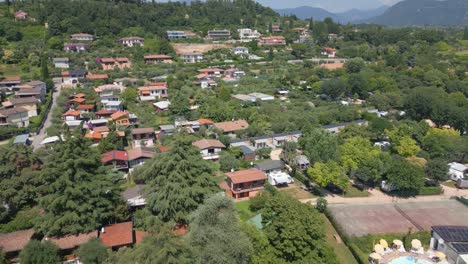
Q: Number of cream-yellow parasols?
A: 6